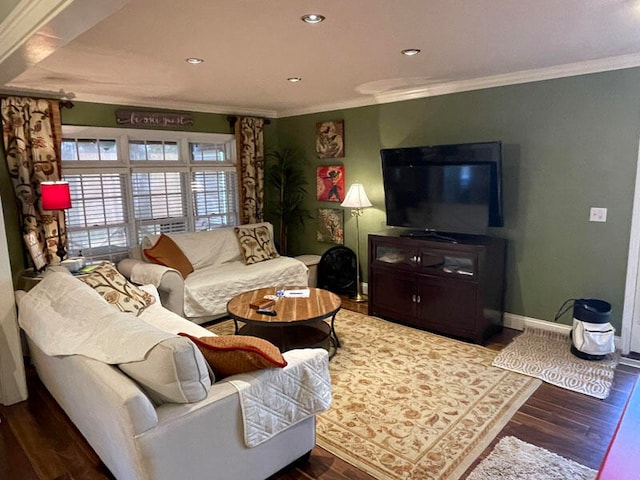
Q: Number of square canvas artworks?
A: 3